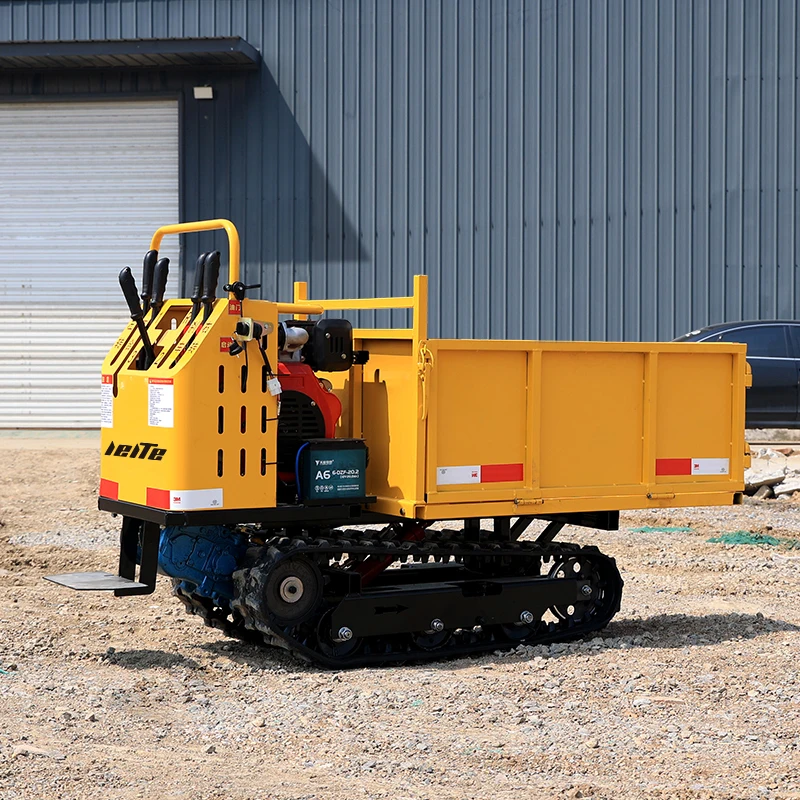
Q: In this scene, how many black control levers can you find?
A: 5